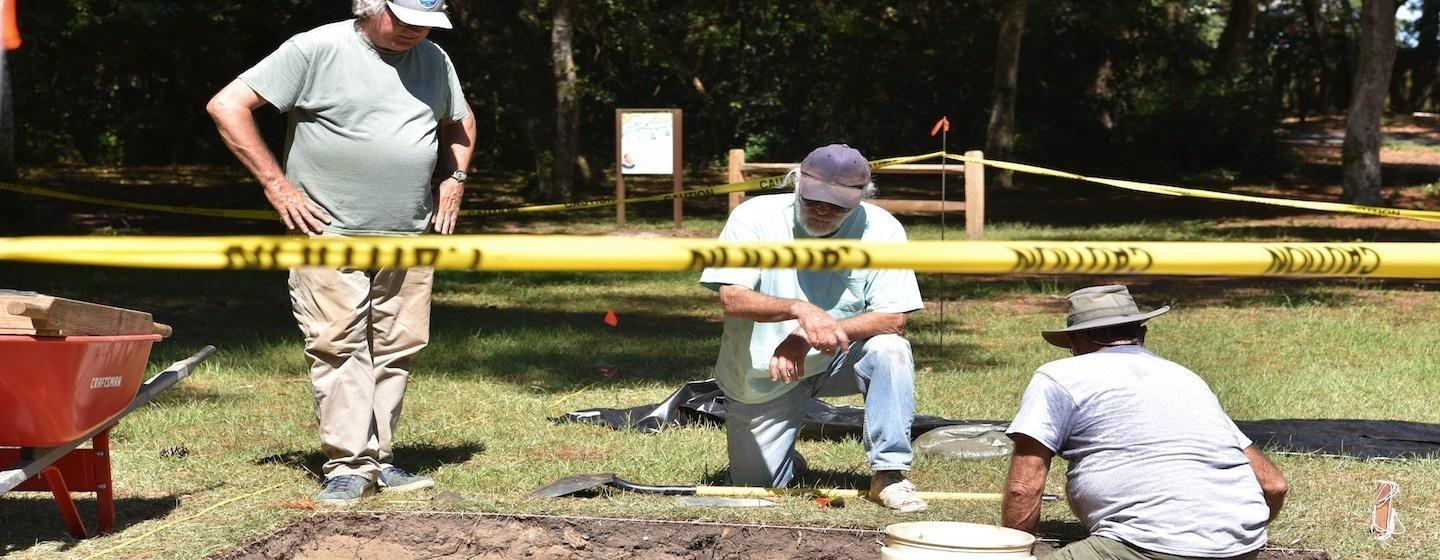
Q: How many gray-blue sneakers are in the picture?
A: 2